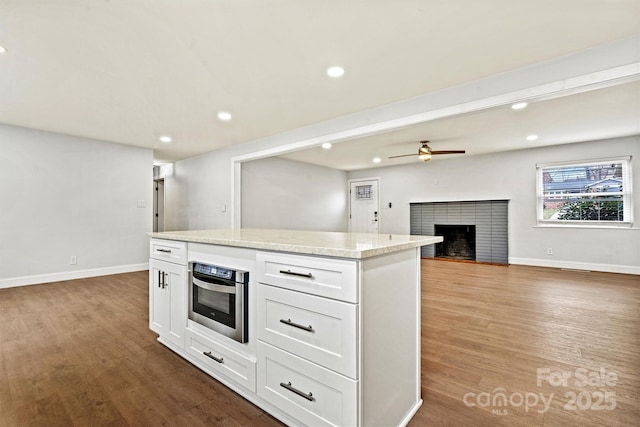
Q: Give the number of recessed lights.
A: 8